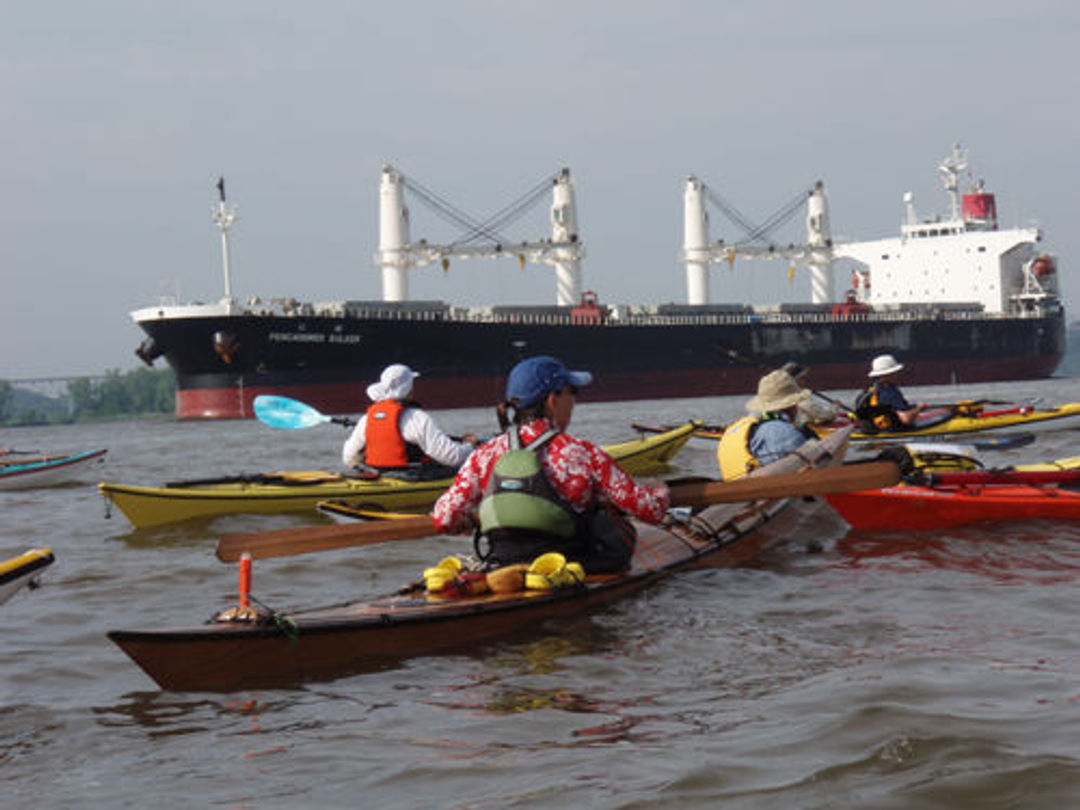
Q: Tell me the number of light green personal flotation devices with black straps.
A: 1